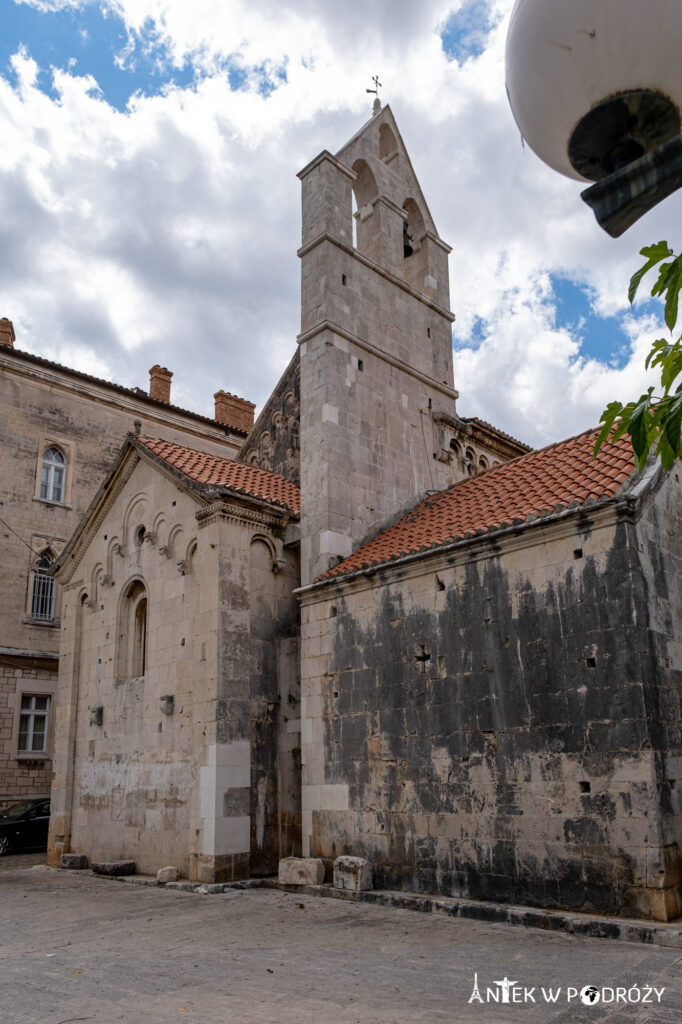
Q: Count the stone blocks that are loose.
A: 5